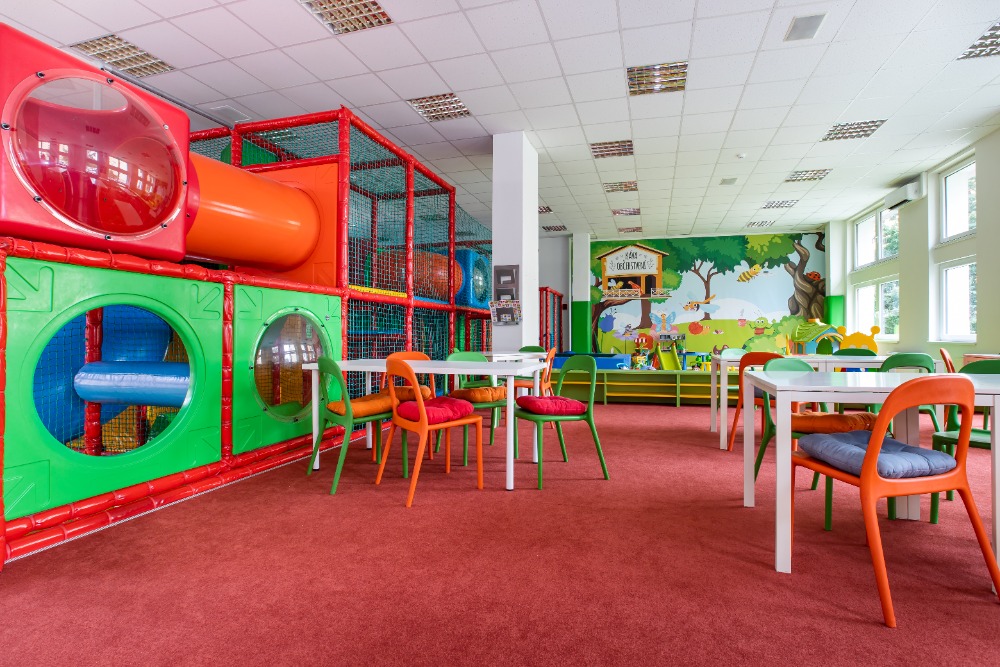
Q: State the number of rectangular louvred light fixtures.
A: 15